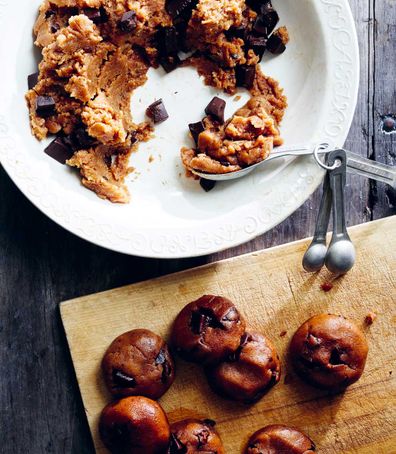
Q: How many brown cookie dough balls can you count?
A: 7